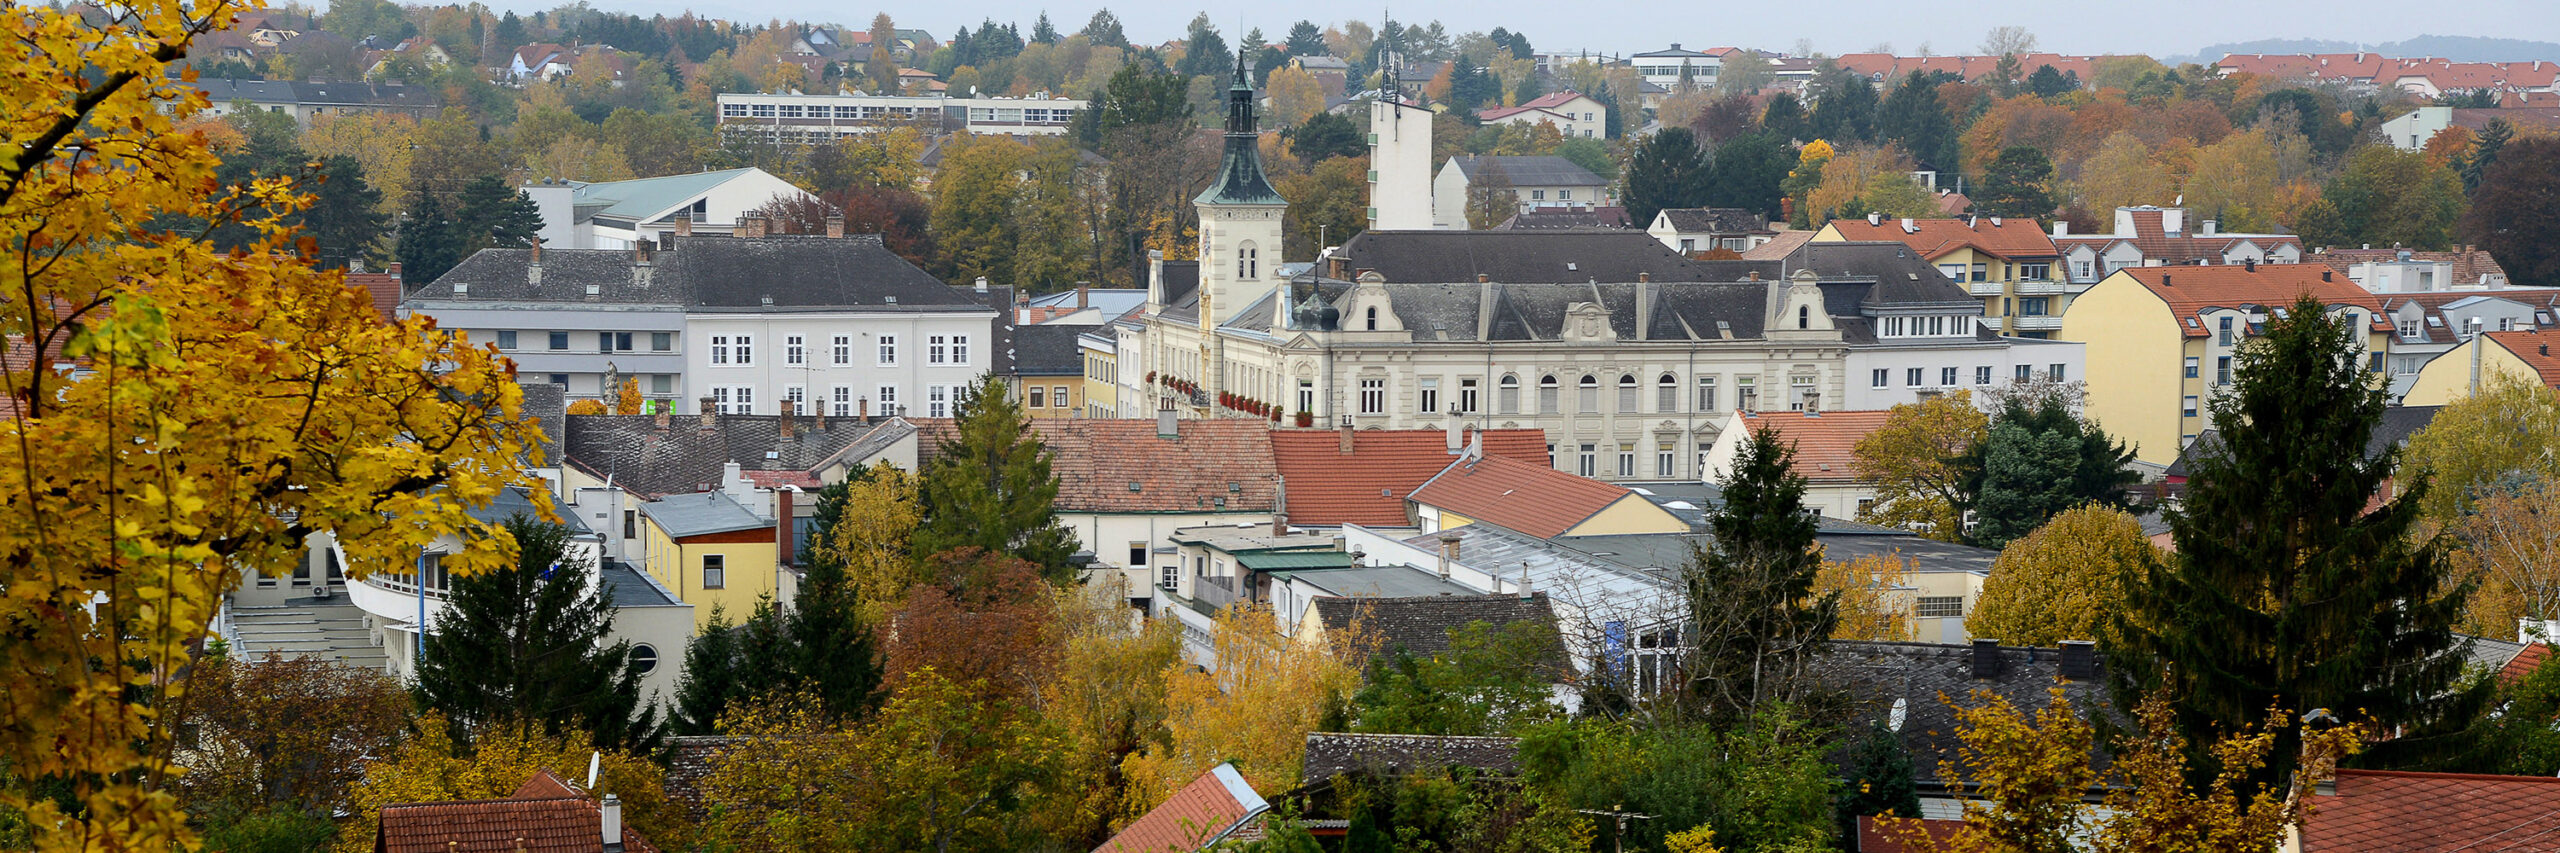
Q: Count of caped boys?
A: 0